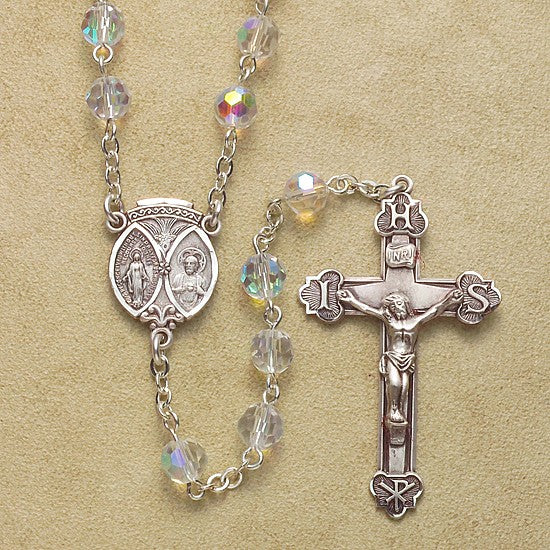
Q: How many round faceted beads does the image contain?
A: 9